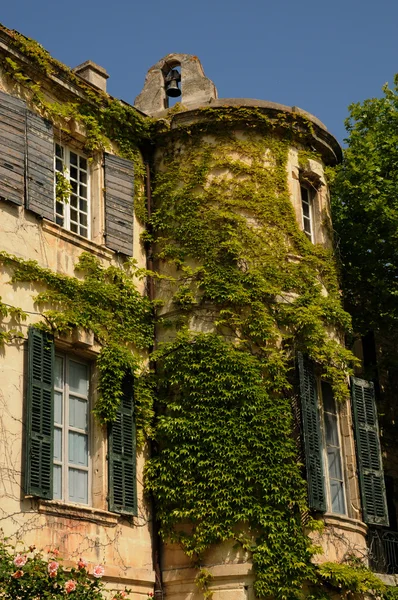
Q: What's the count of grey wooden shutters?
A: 3